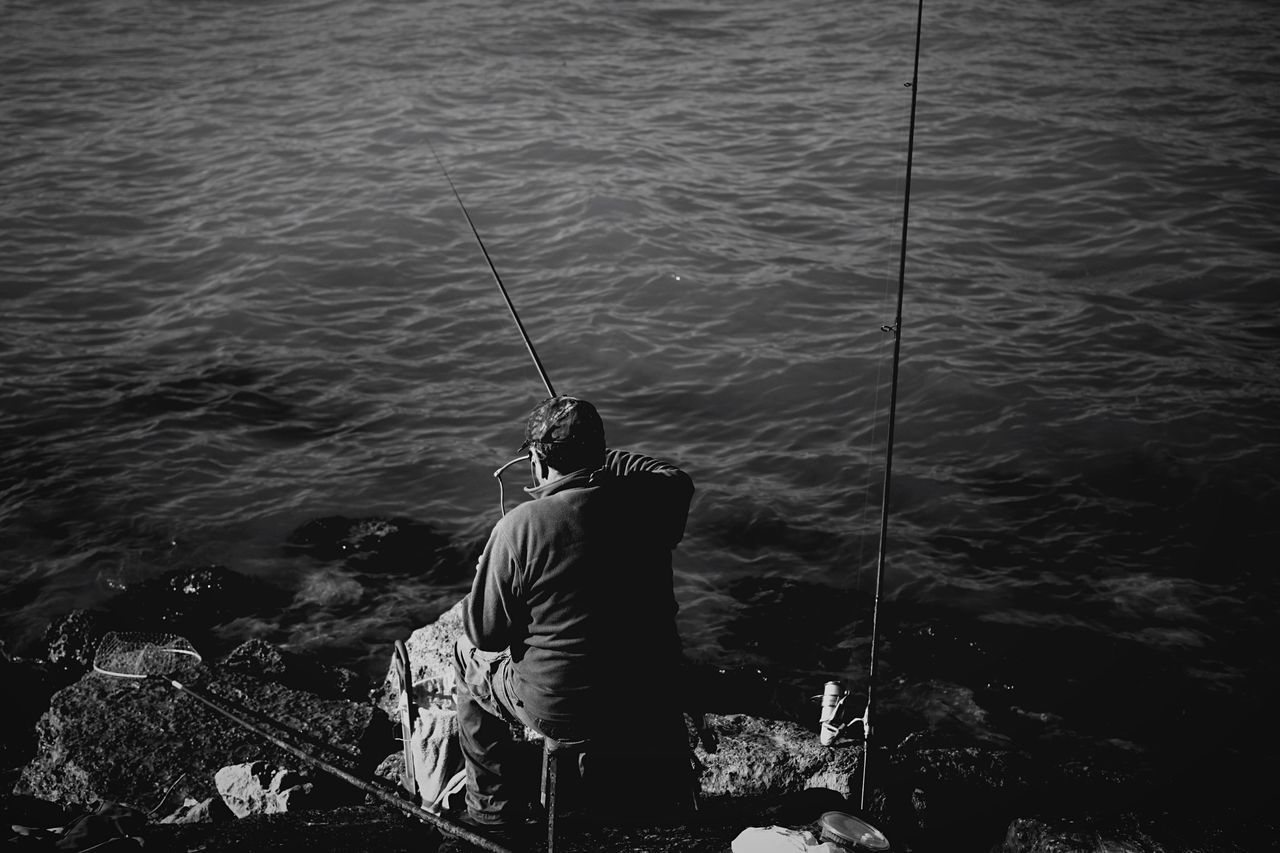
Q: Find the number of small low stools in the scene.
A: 1